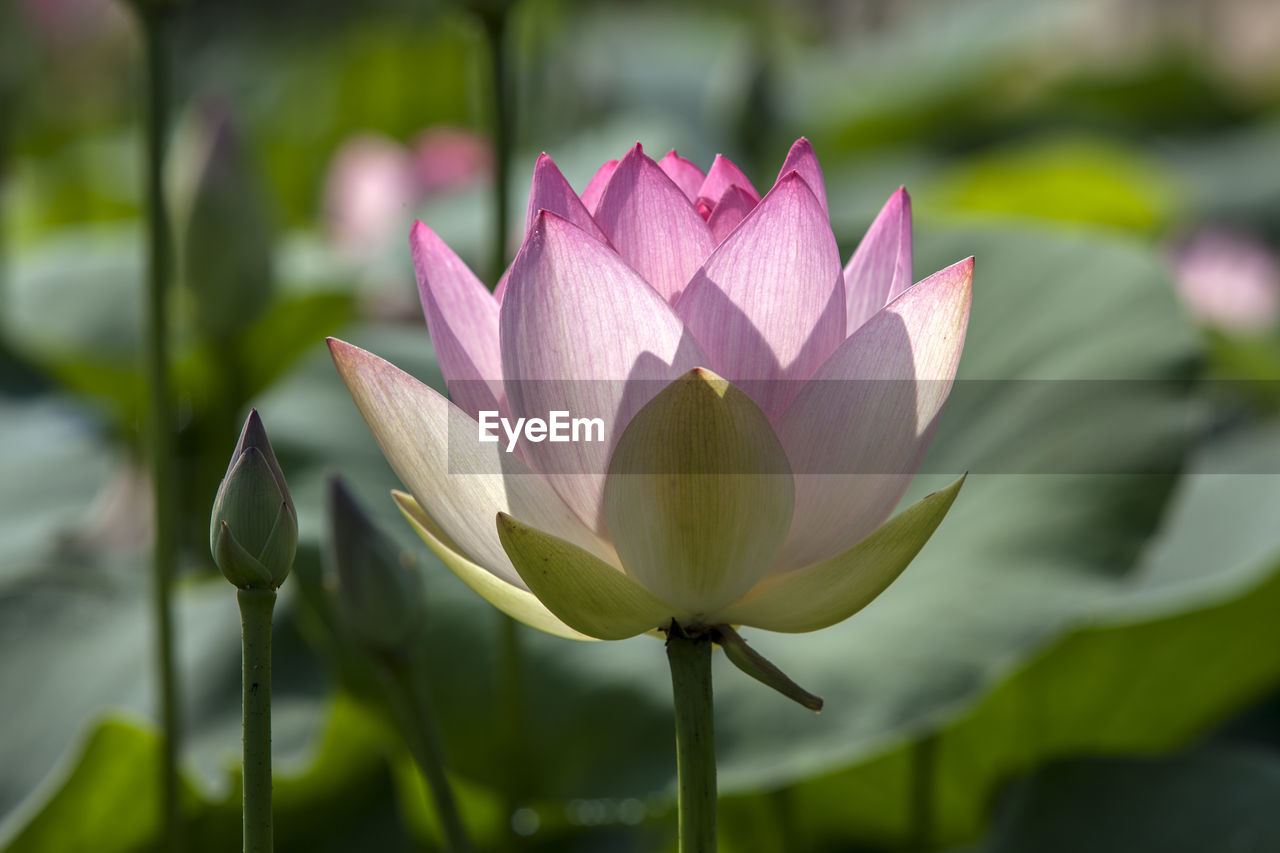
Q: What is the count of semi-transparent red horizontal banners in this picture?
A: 0